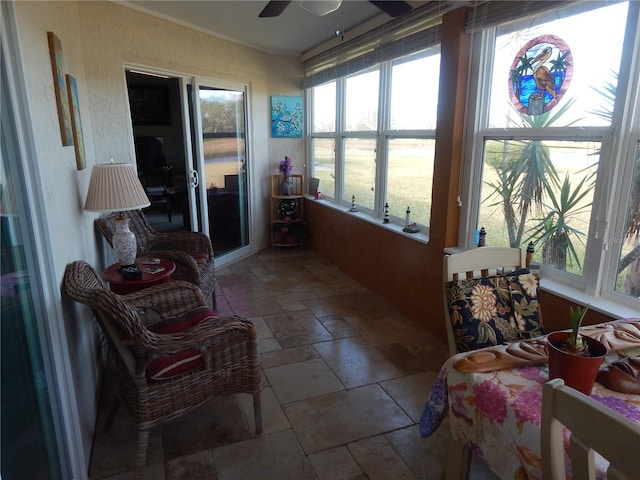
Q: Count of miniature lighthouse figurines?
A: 5